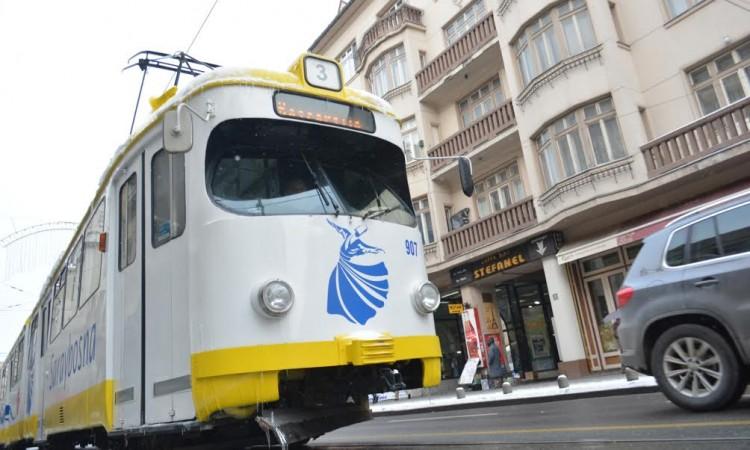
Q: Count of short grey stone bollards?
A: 4